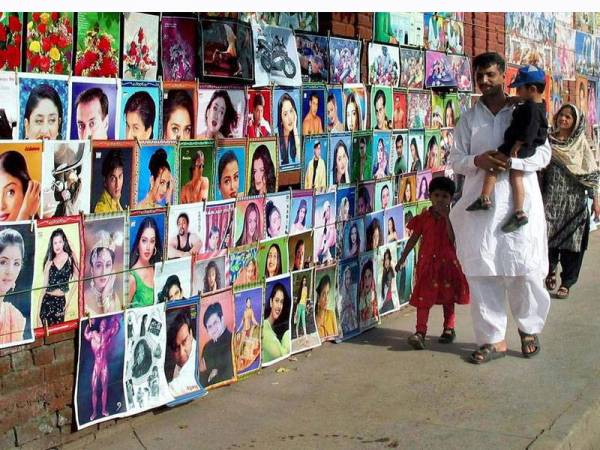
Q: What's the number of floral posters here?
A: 4